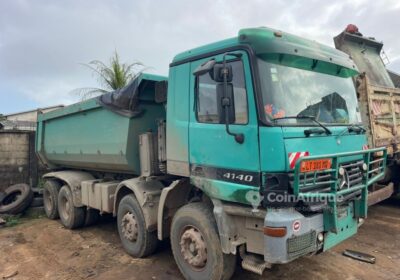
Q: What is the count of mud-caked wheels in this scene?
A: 4